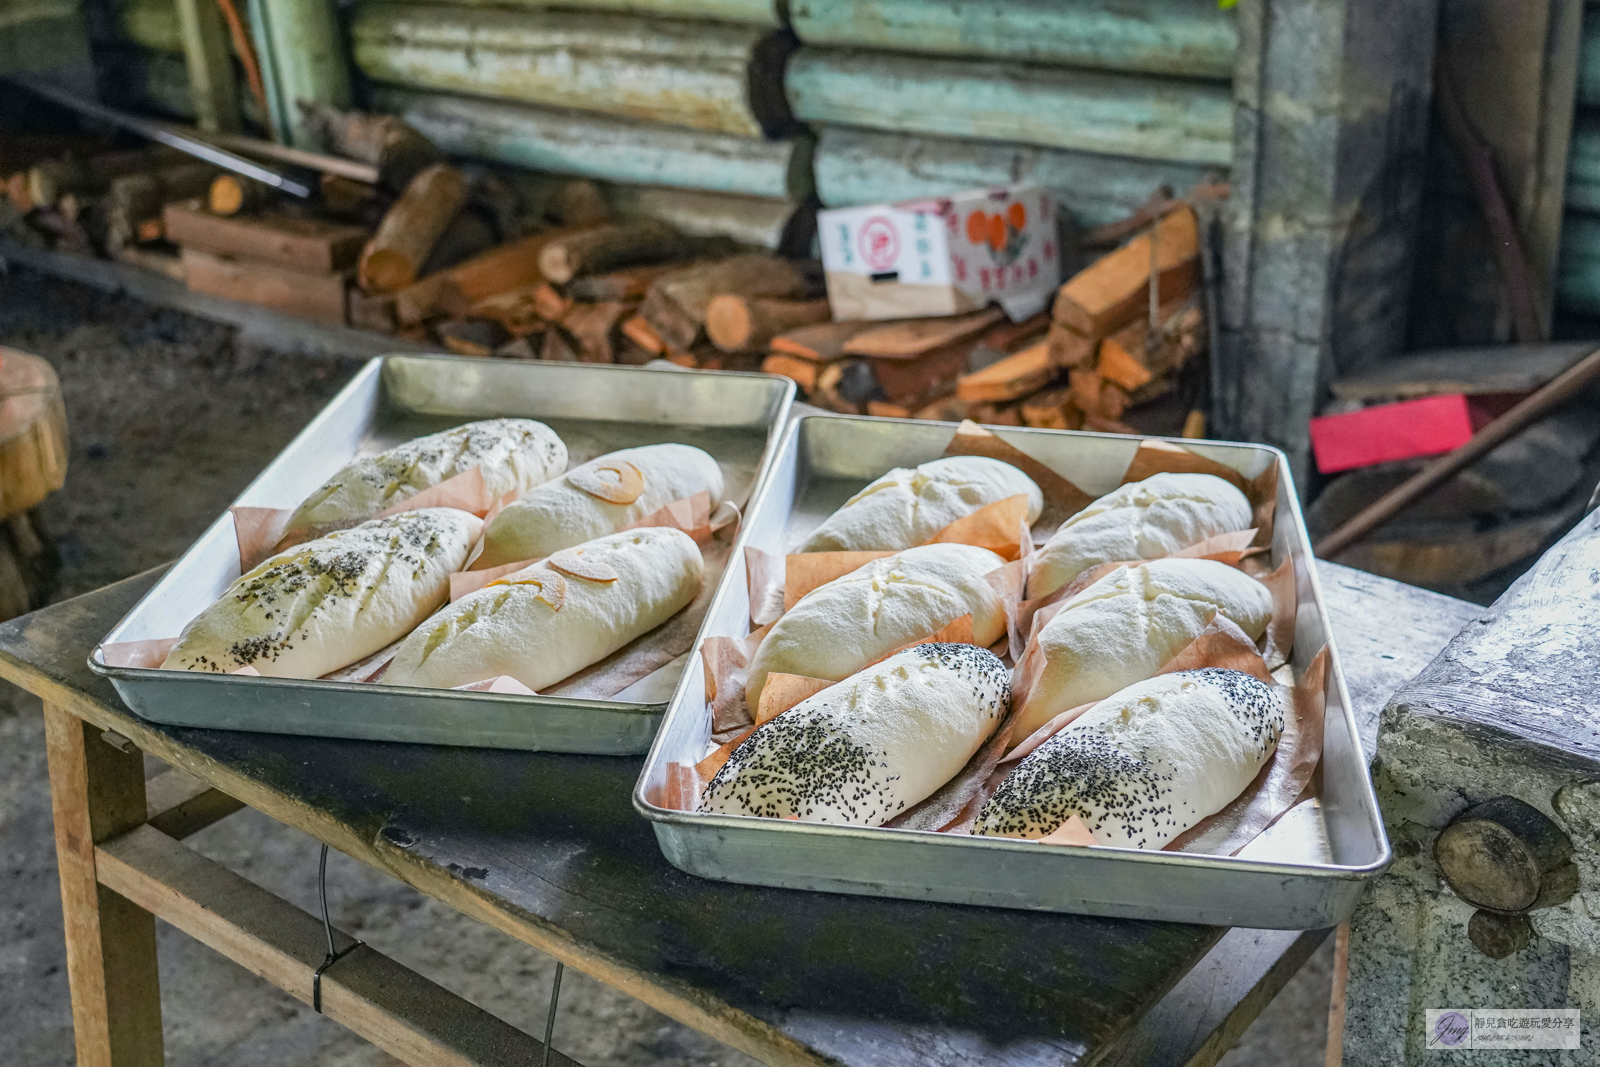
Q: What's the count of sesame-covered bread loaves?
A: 2